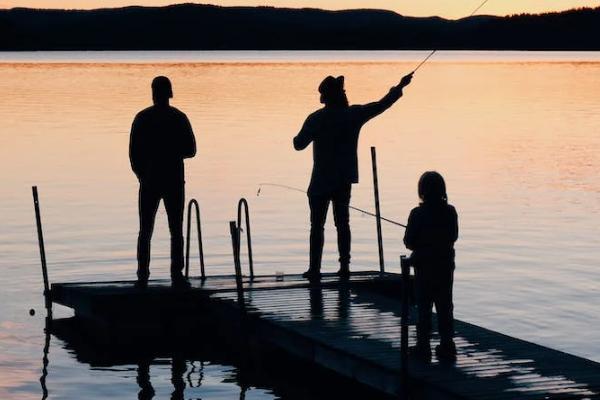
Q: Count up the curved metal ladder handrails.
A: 2